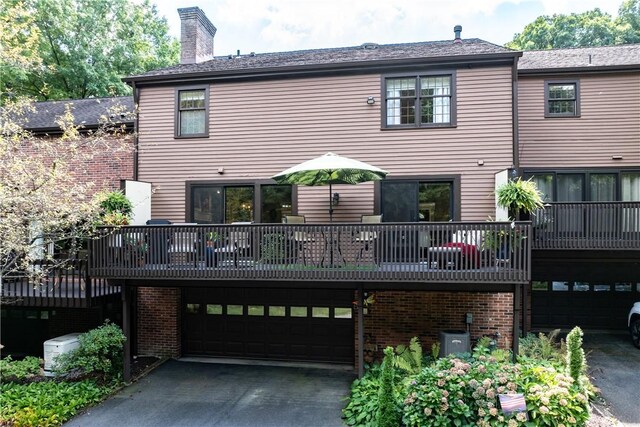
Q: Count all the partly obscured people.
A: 0